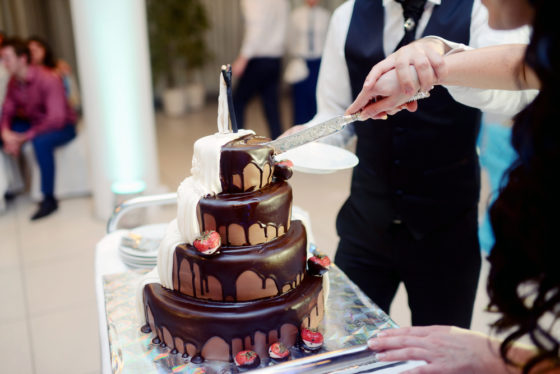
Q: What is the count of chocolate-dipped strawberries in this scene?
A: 6